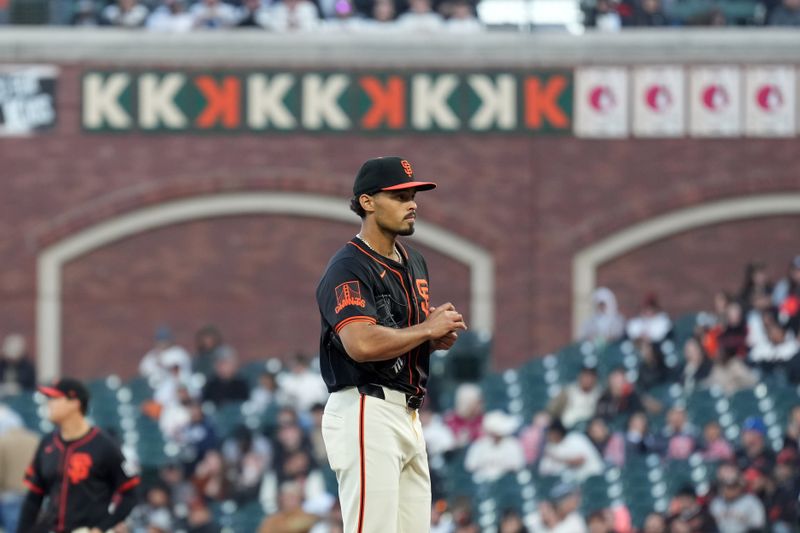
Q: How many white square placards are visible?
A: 4